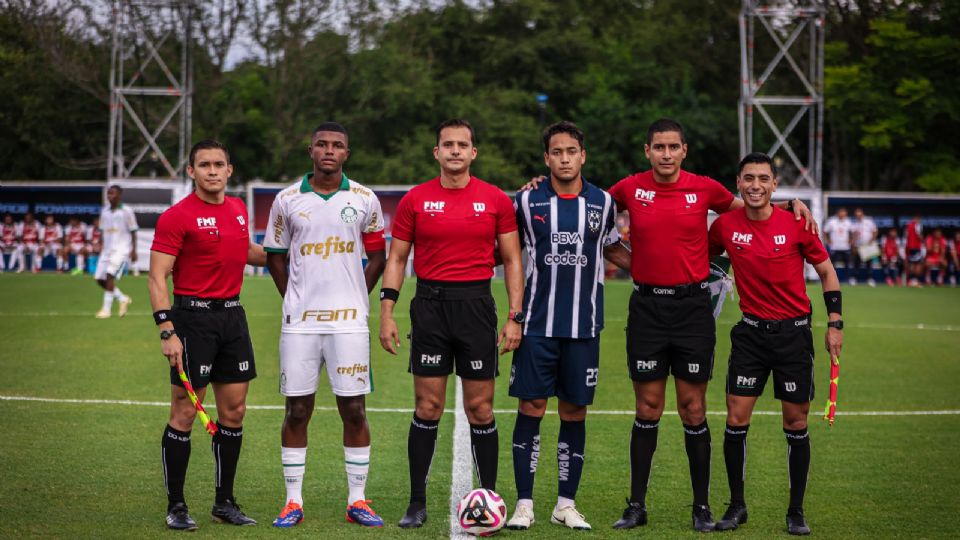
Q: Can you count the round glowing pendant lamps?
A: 0